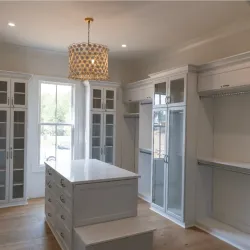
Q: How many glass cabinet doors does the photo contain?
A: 12